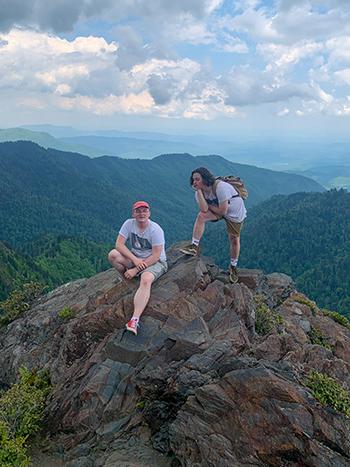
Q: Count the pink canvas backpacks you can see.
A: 0